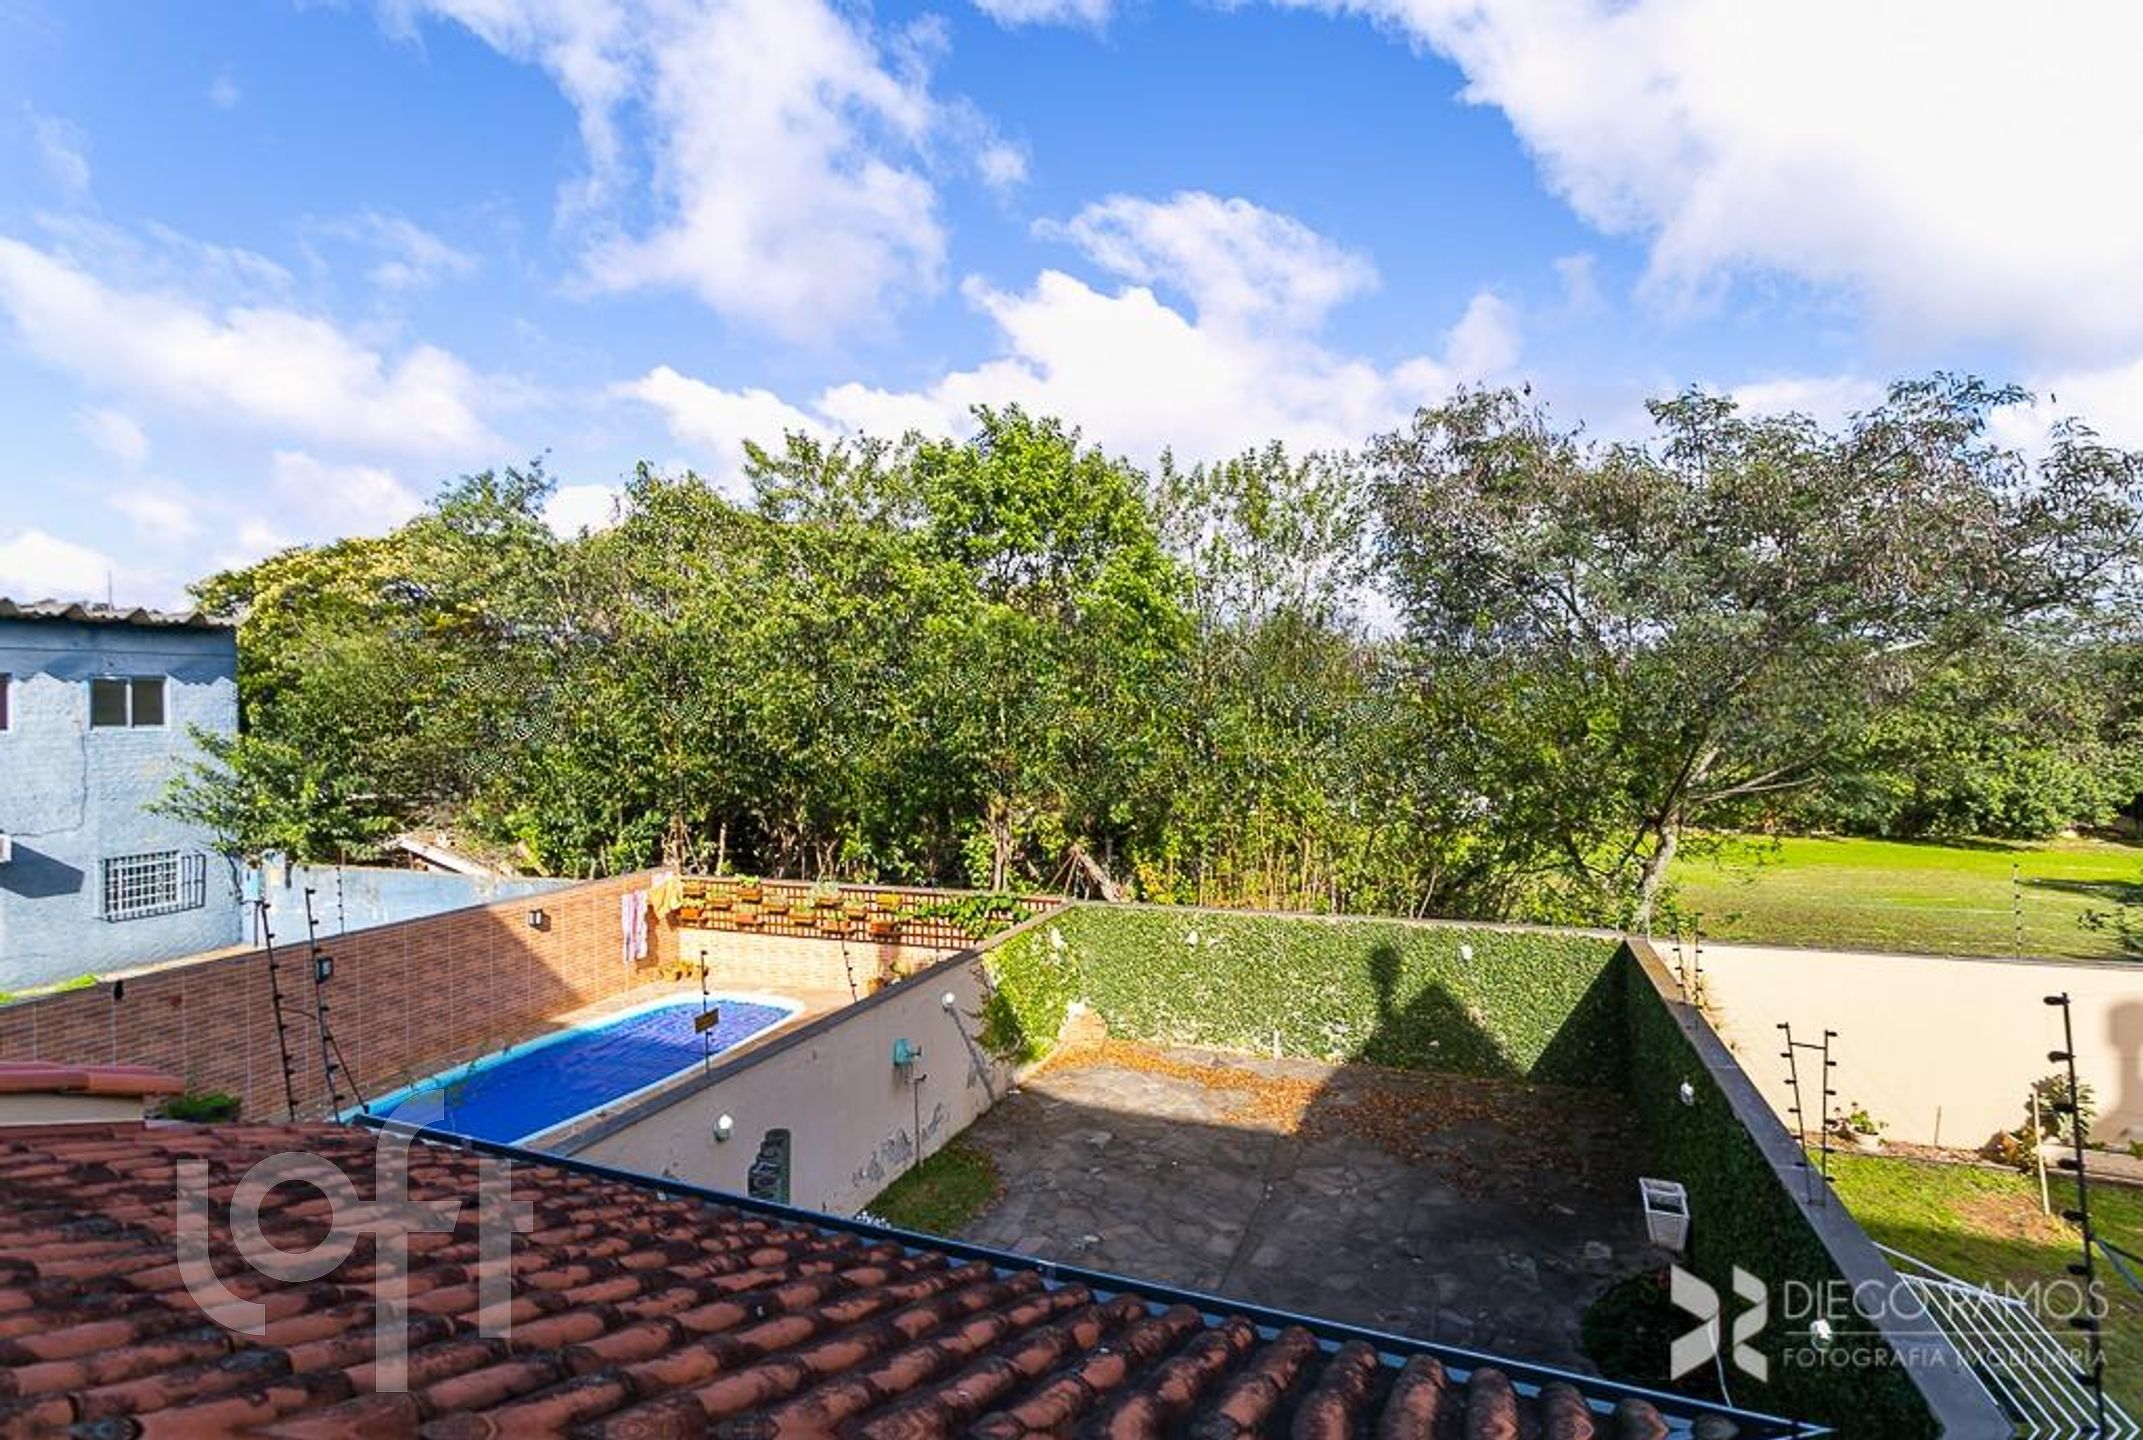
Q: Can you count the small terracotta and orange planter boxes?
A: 12